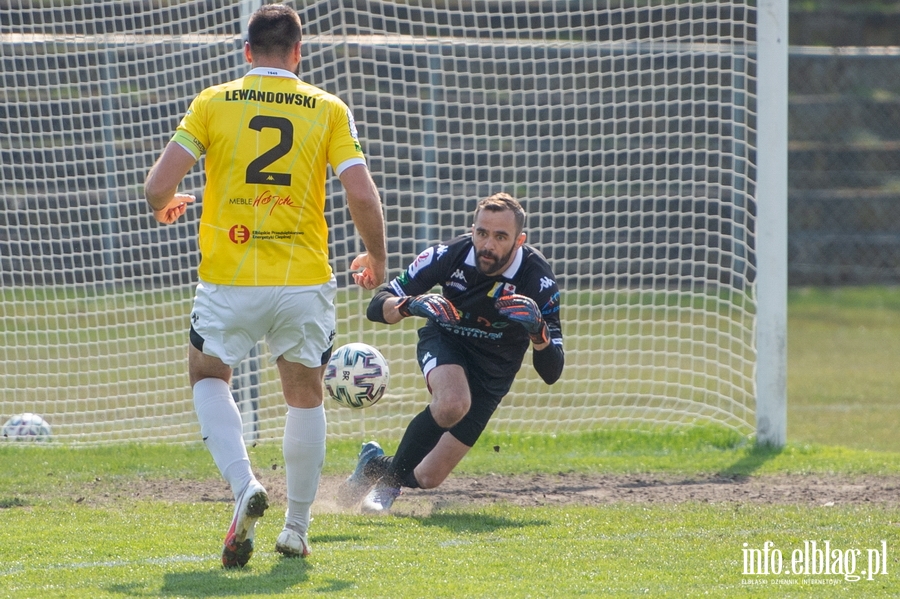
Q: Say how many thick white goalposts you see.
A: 1